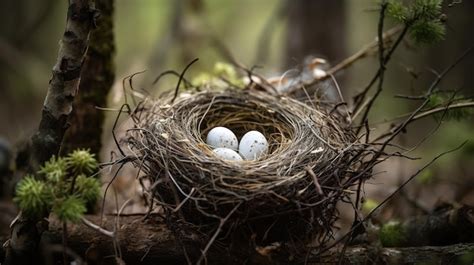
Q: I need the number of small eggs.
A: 3